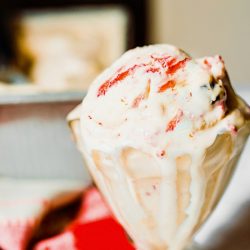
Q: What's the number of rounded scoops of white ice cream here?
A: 1